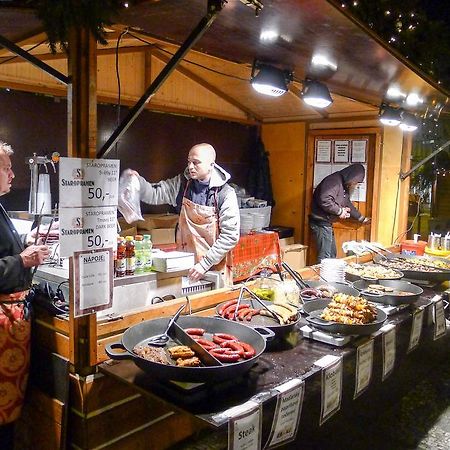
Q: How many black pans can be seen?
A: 7